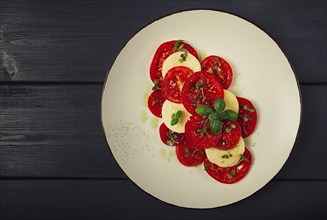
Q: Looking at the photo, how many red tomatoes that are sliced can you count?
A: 11